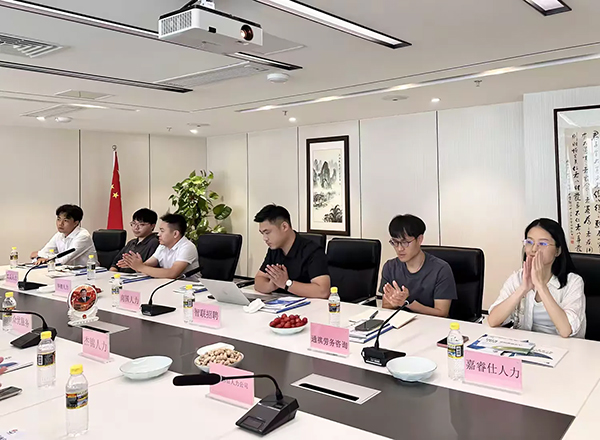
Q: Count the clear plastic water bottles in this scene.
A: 10